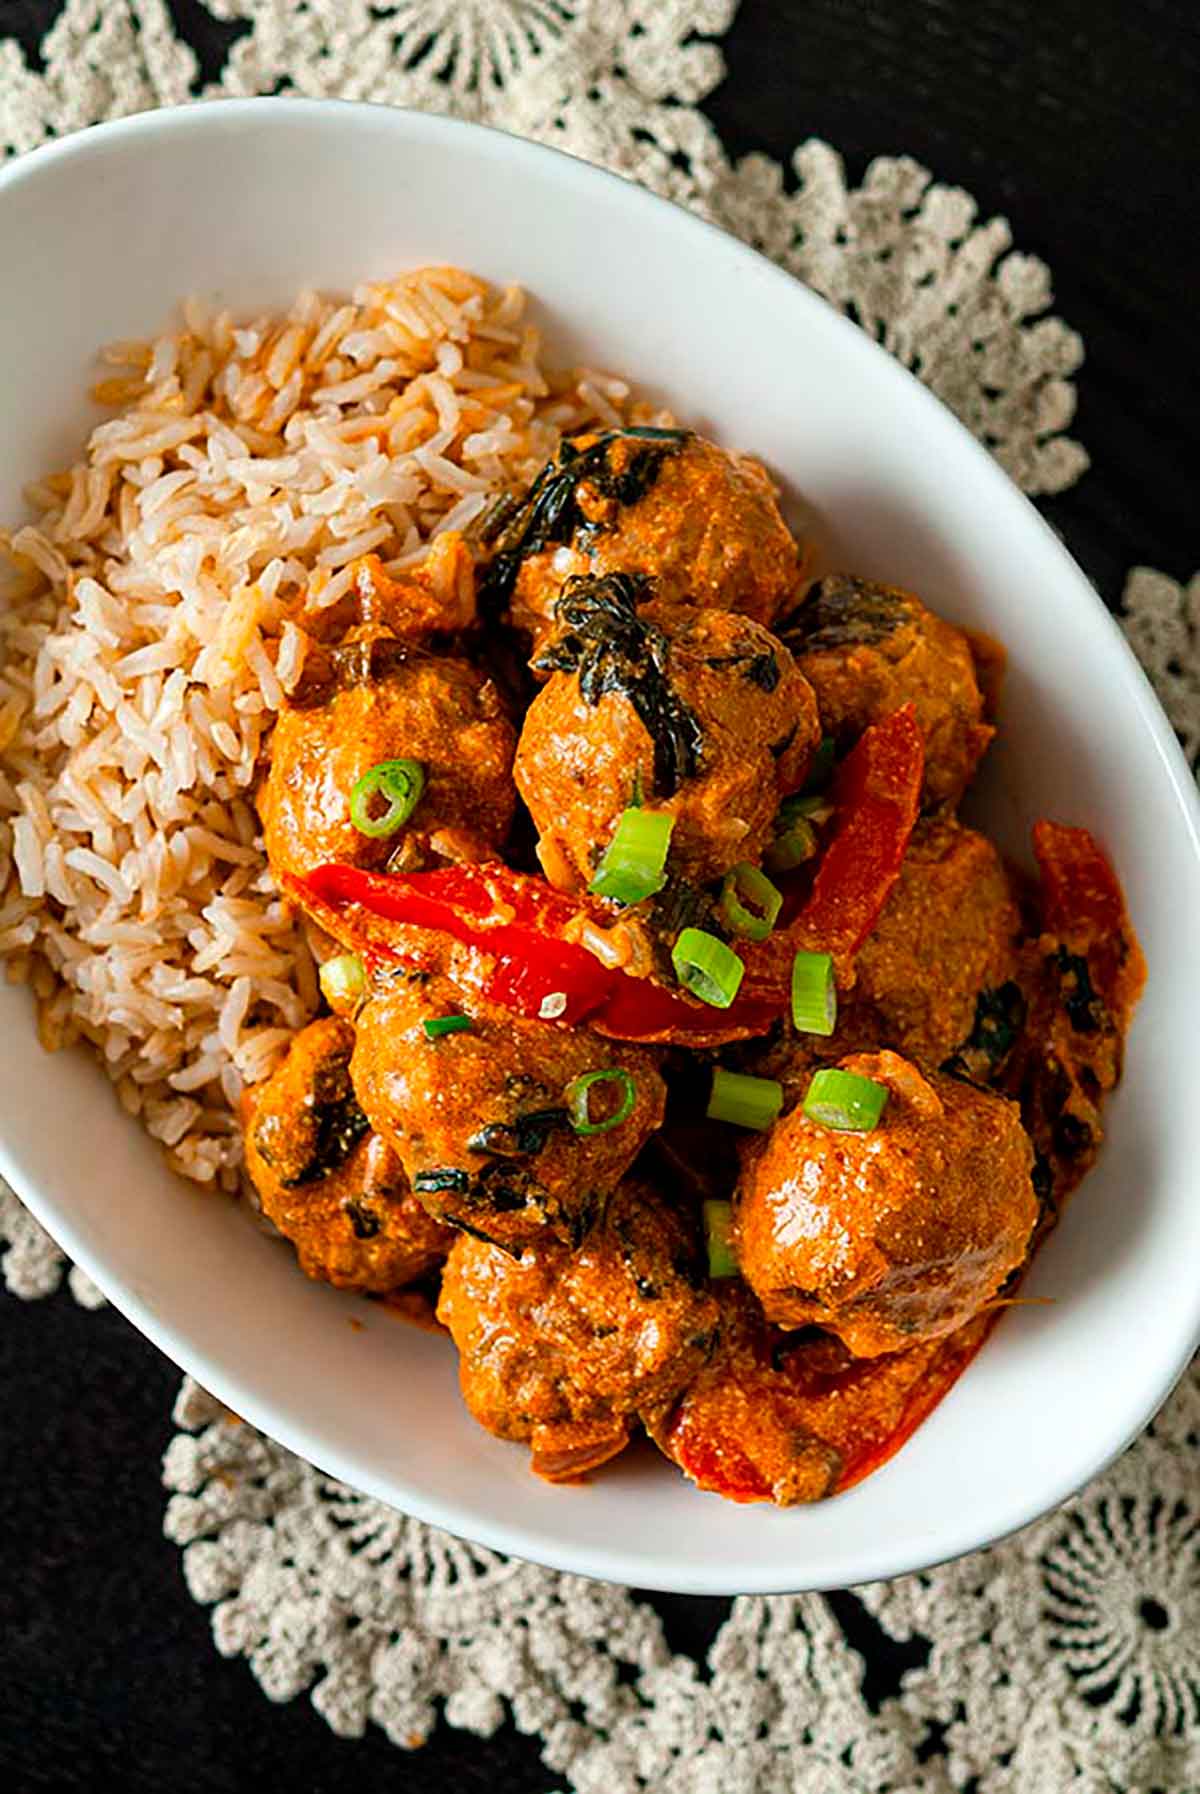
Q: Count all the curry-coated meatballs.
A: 9